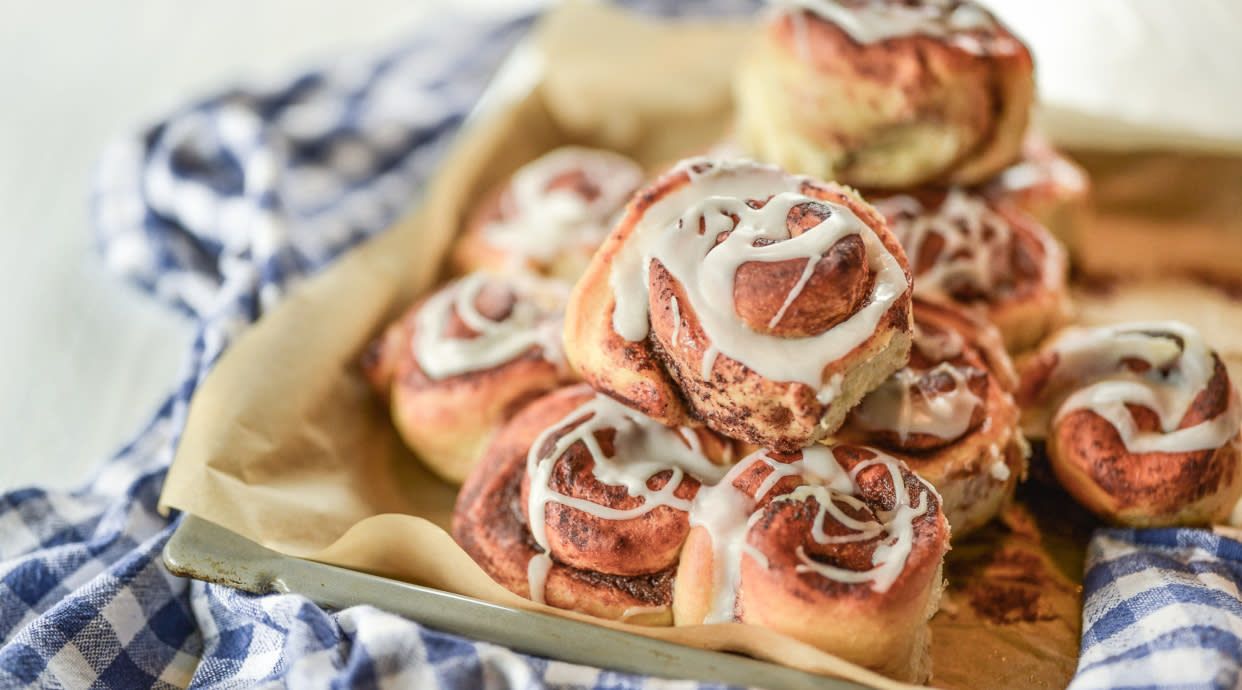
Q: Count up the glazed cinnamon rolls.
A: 10